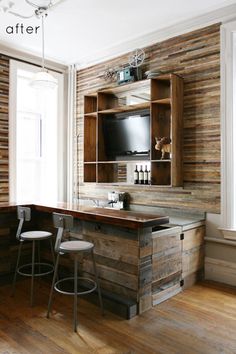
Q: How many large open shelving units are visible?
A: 1